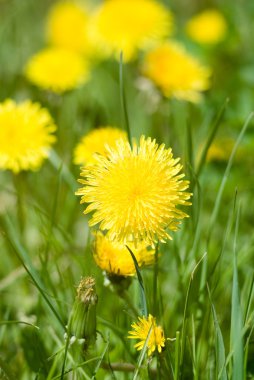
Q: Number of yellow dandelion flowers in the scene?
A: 10